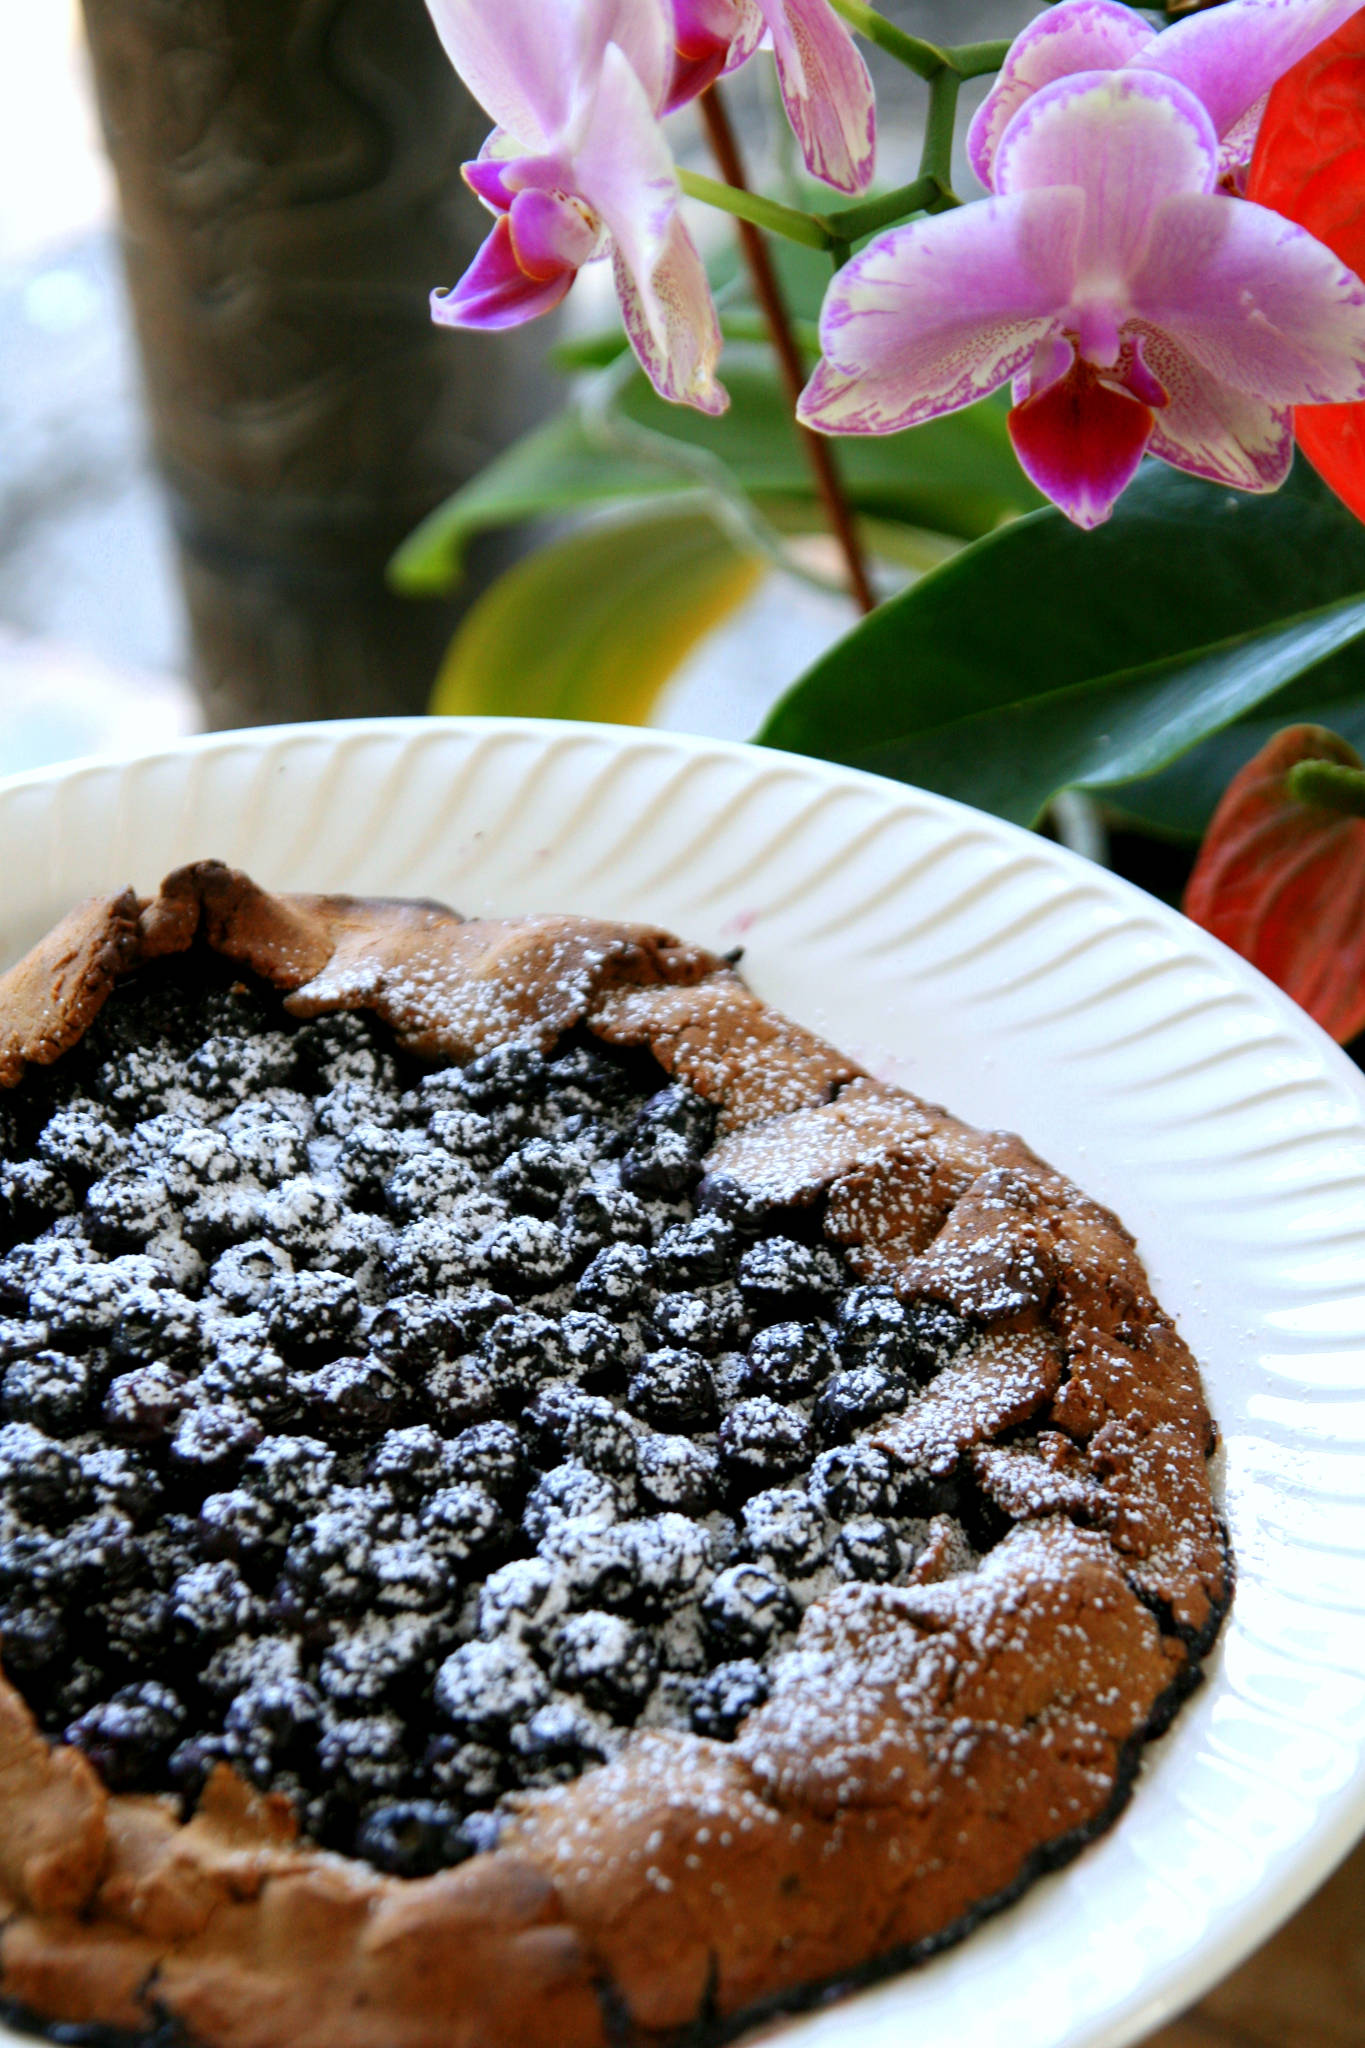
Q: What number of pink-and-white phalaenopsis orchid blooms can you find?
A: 4